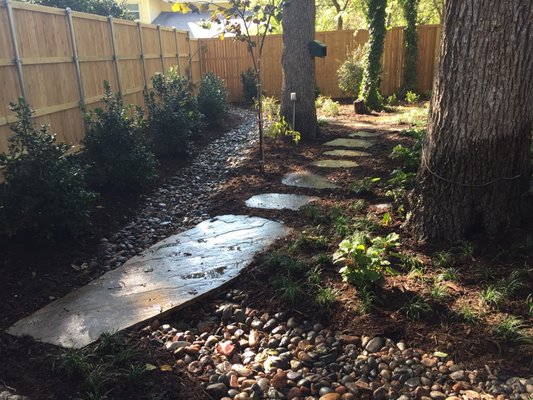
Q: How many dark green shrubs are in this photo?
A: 5